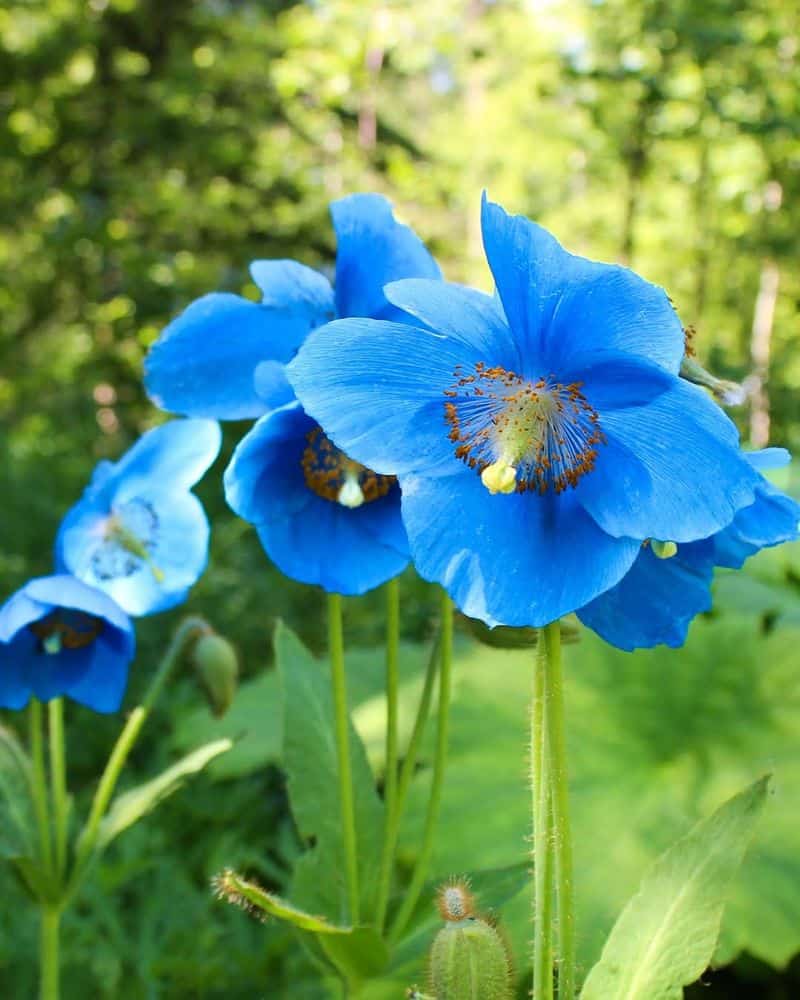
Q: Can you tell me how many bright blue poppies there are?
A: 6